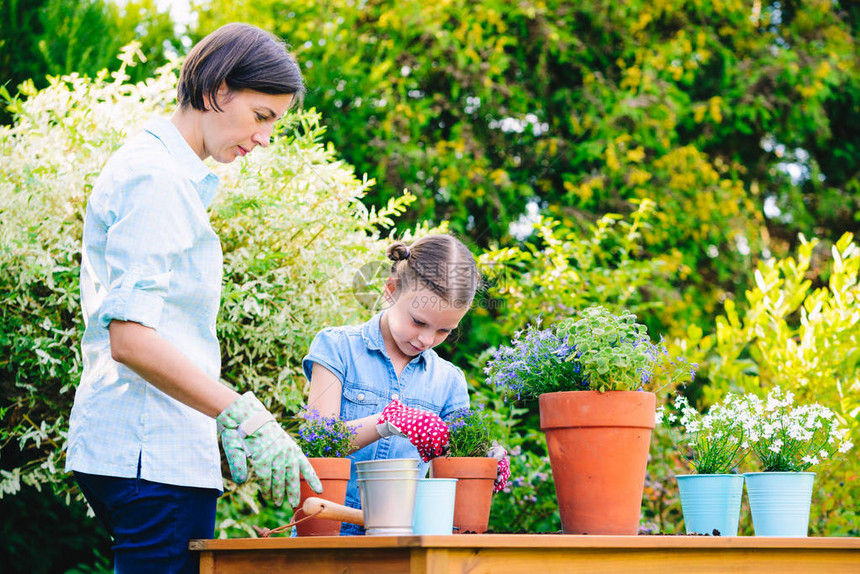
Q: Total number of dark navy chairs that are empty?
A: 0